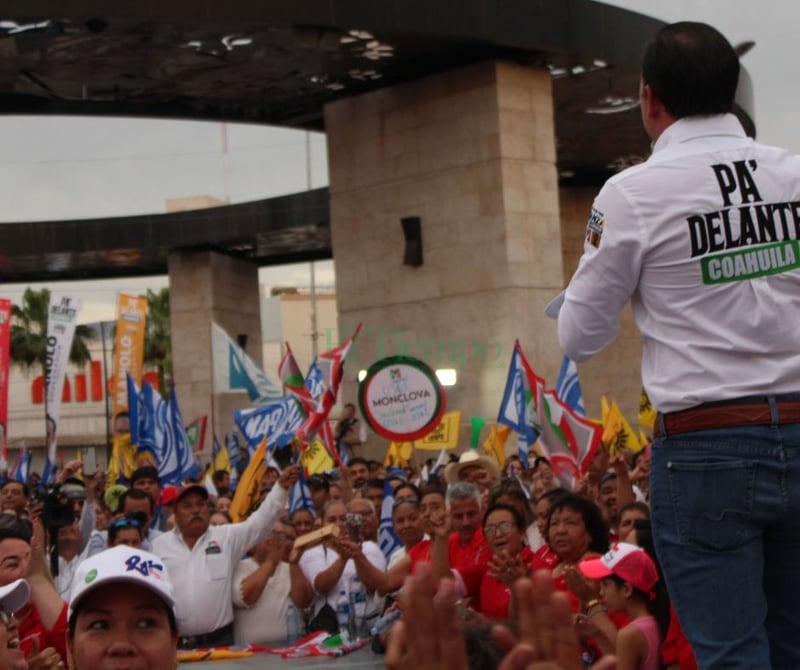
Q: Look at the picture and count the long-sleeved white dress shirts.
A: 2